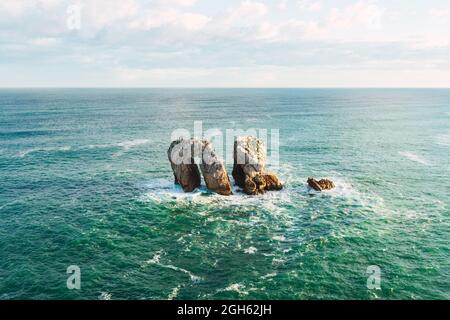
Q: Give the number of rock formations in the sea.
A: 3